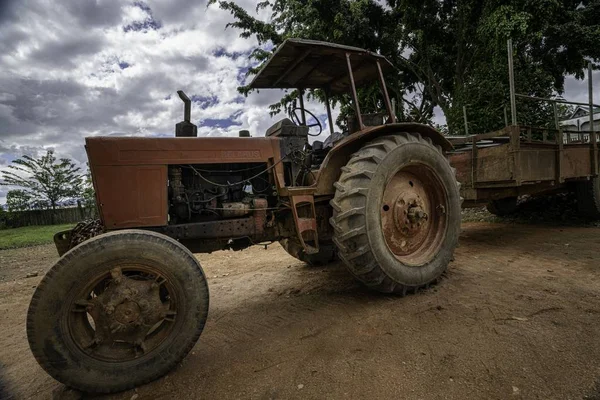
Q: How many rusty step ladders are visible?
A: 1